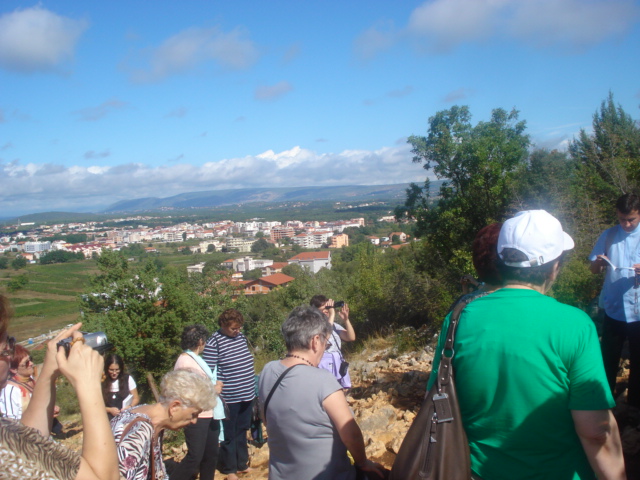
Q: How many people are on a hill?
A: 11